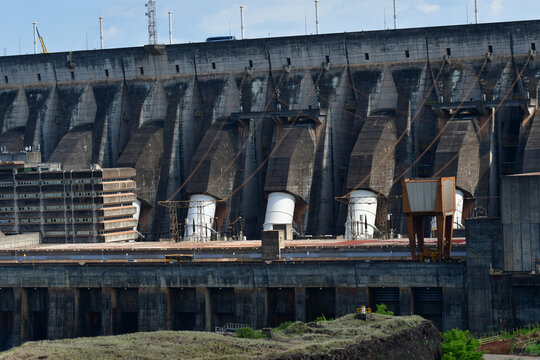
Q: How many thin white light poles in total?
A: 7